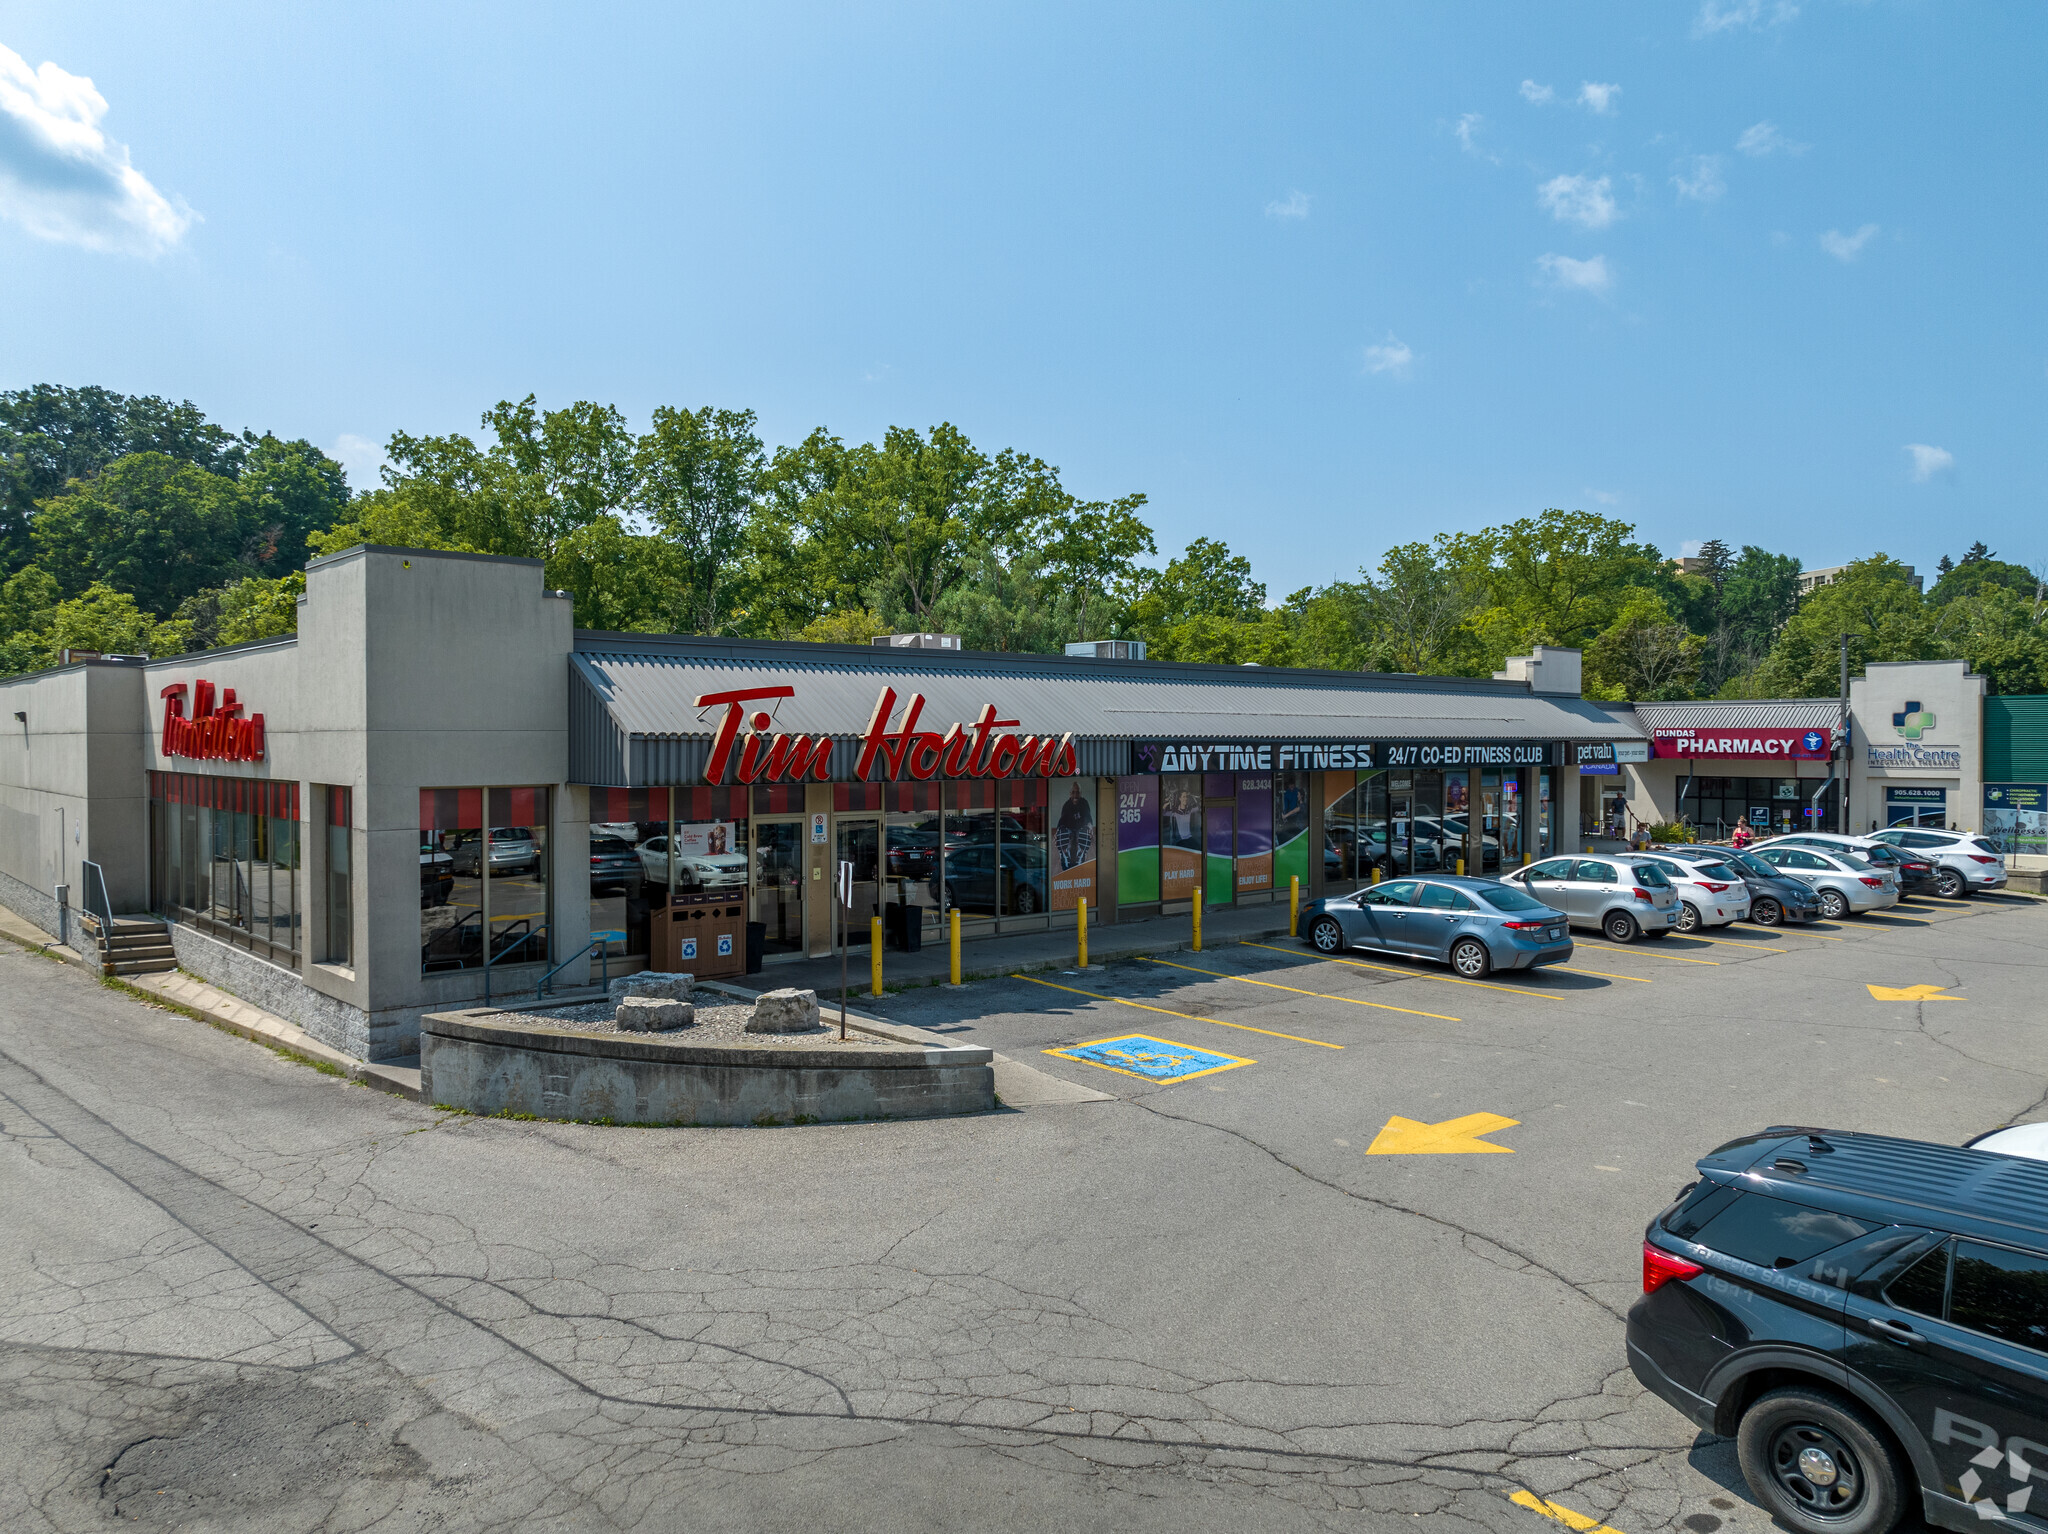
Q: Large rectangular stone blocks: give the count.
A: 3